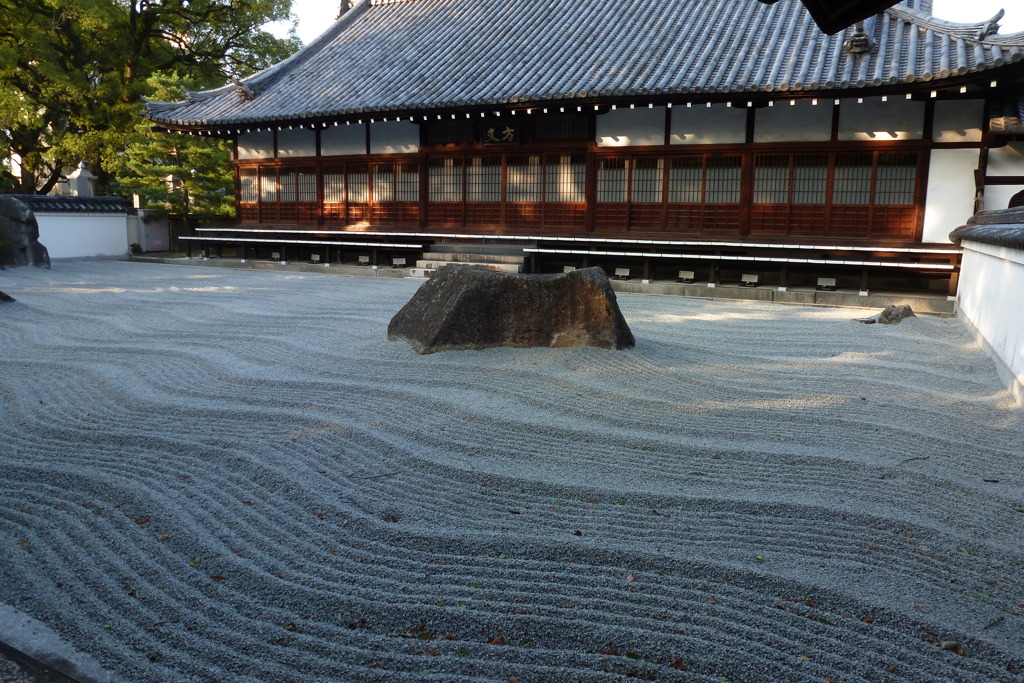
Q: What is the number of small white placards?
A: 9